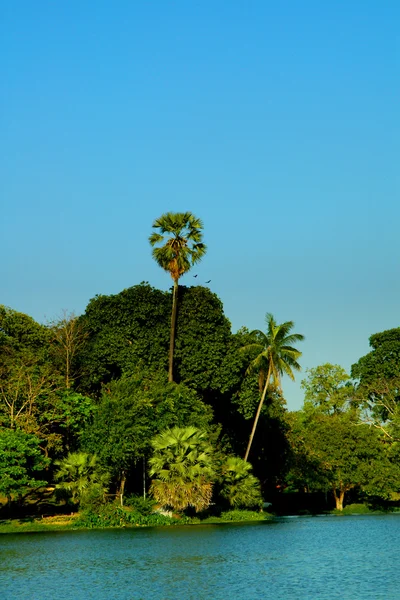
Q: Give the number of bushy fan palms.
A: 3